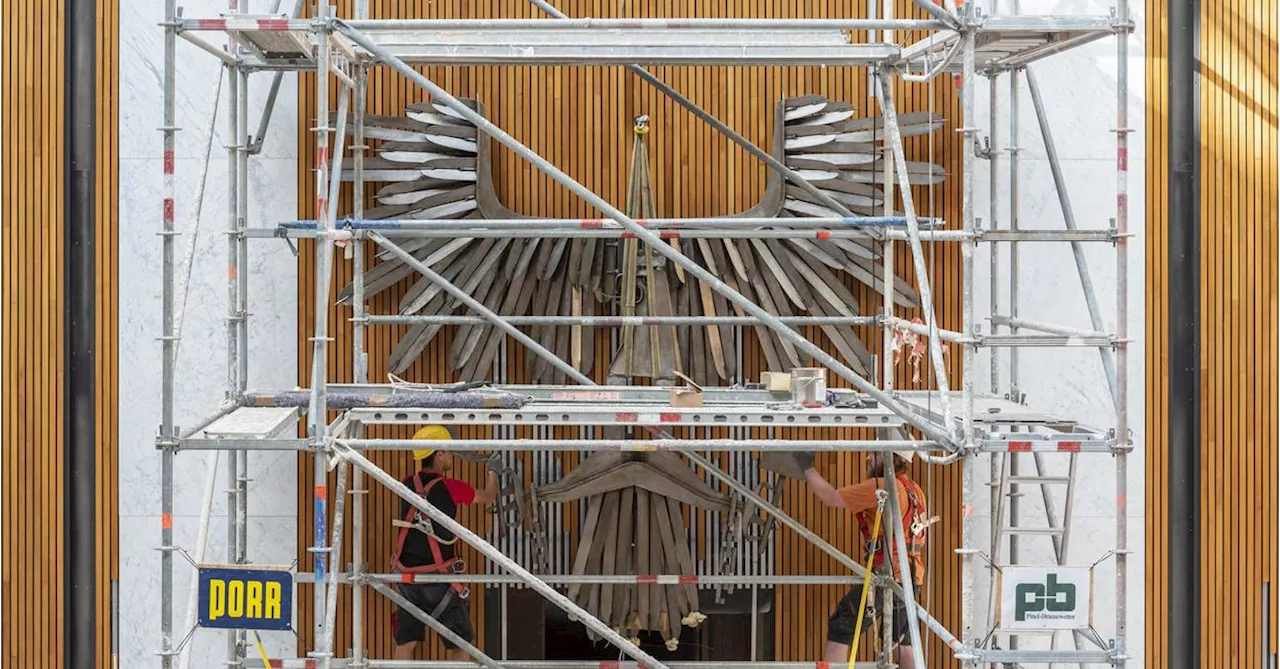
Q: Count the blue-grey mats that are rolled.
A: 1